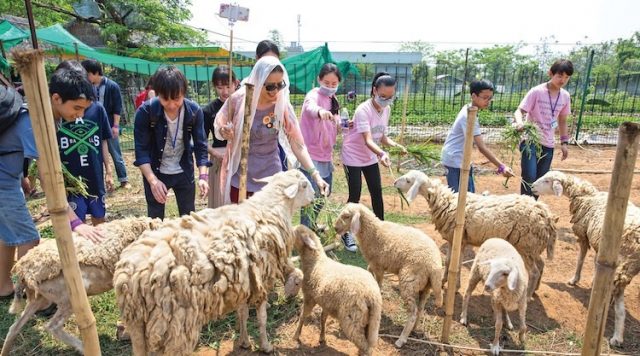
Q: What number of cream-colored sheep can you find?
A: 8